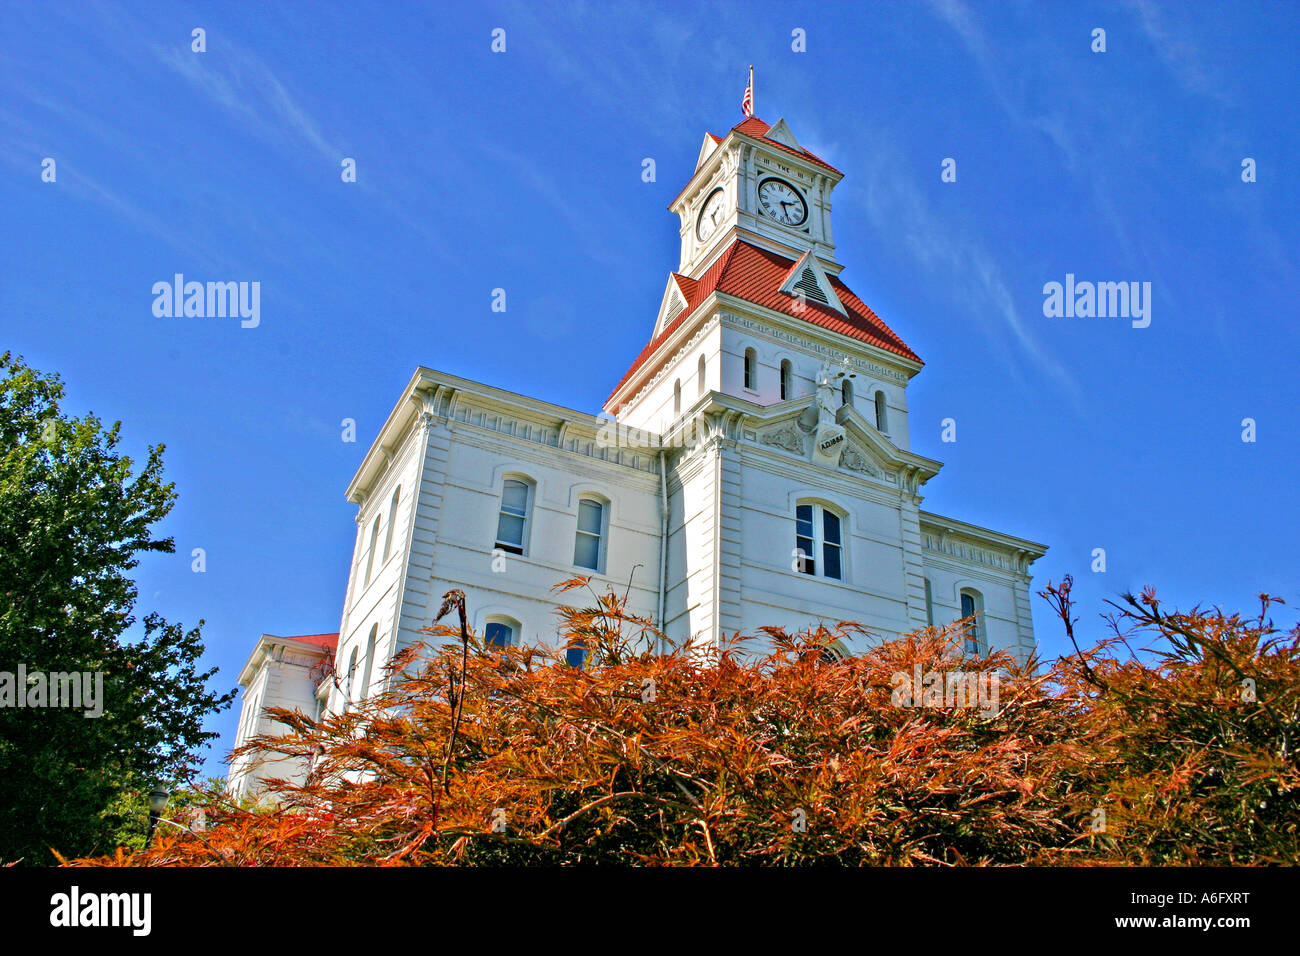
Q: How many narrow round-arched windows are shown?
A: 6